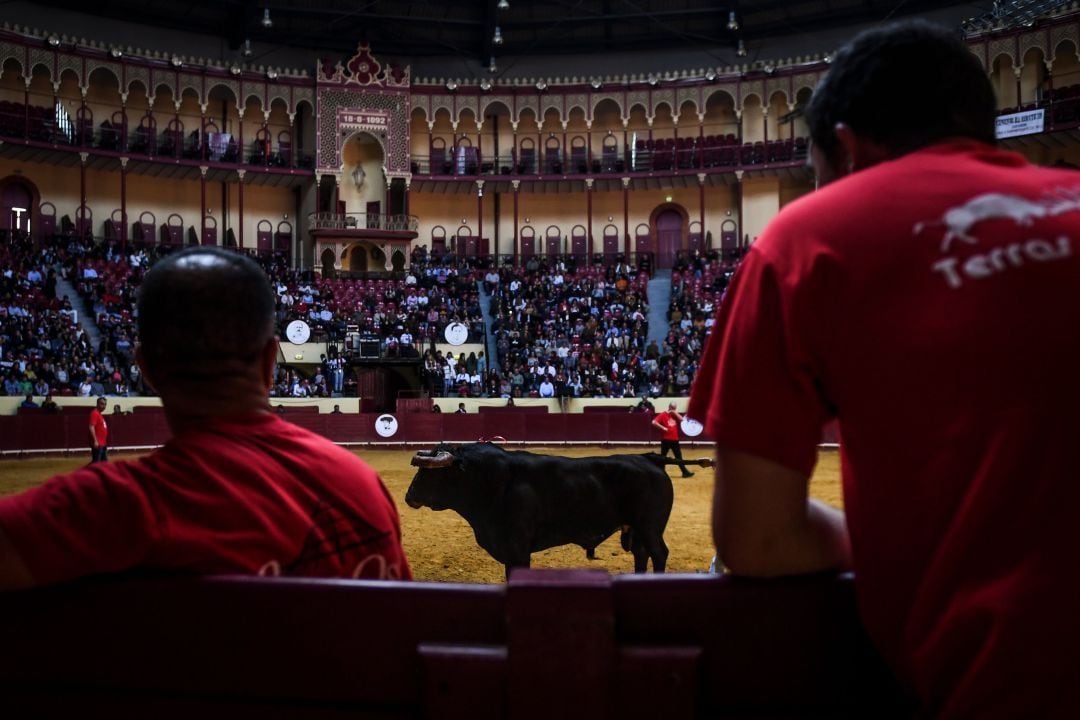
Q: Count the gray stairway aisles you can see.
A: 3